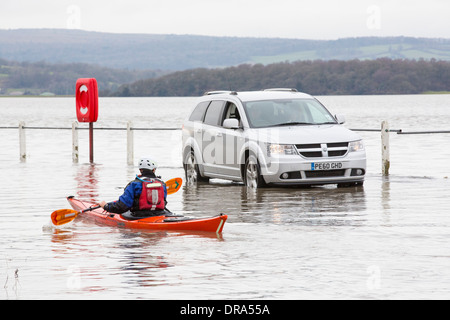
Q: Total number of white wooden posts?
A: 4